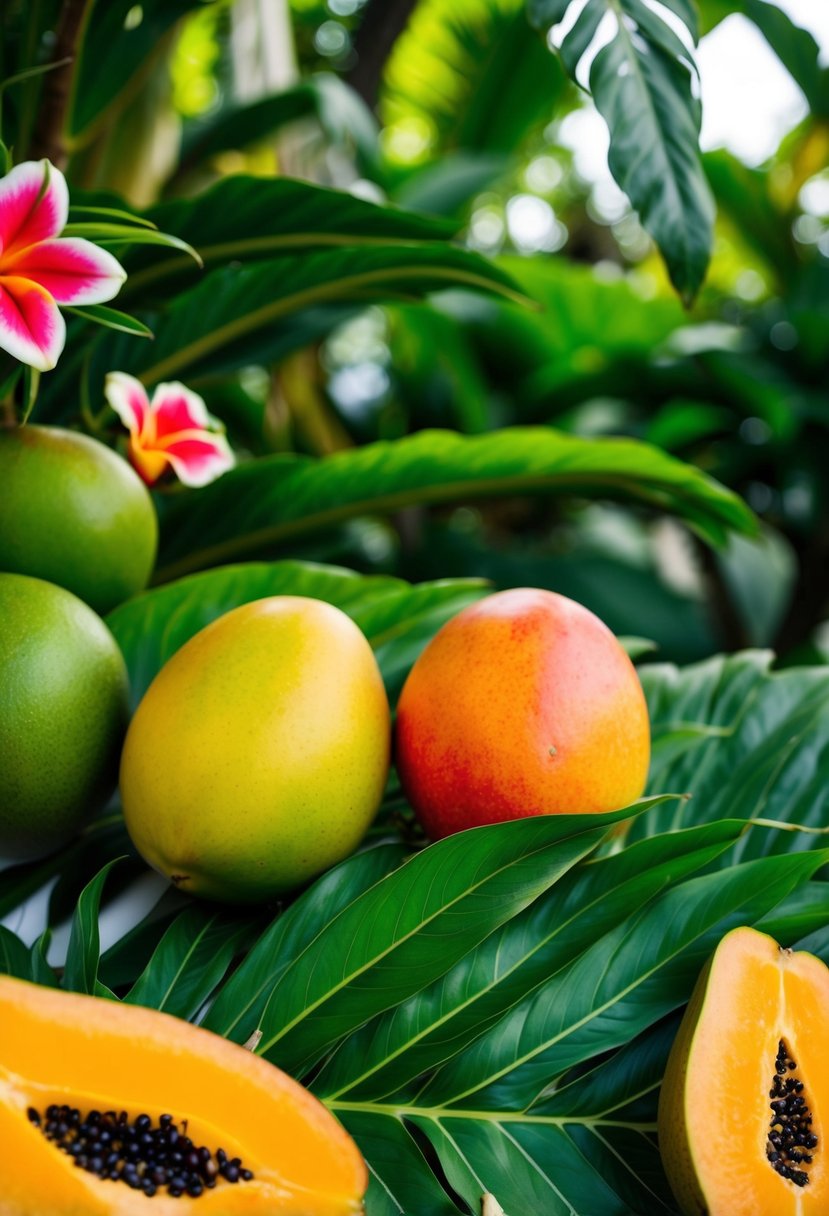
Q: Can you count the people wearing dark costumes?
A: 0